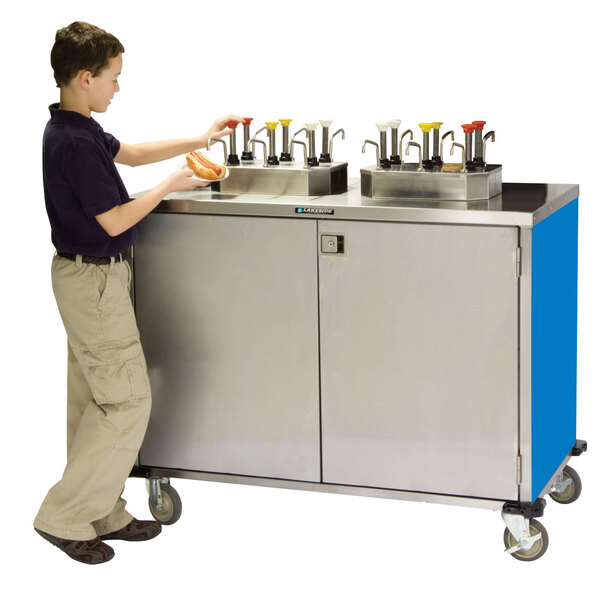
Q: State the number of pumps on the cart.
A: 12